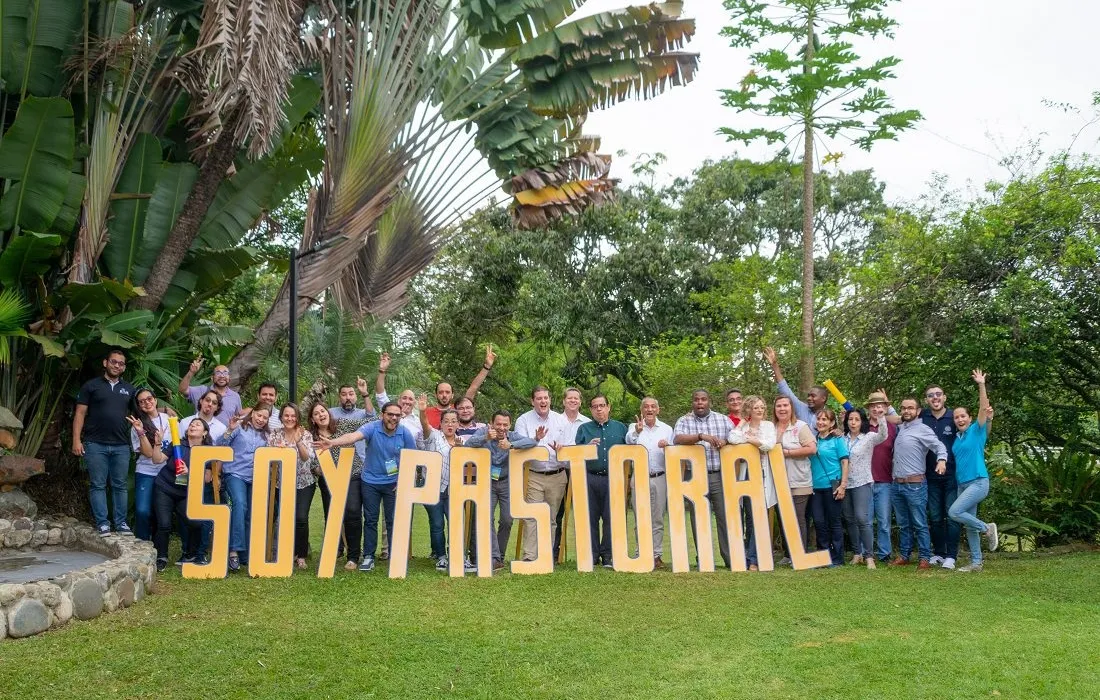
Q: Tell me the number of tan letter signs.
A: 11